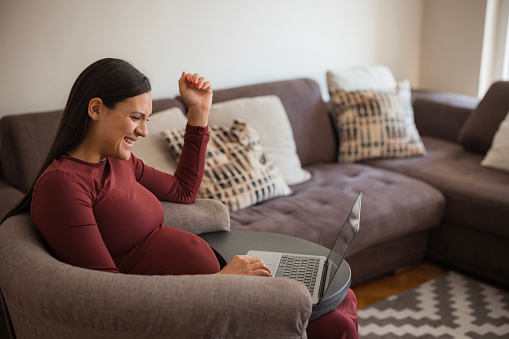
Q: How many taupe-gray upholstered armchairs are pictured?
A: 1